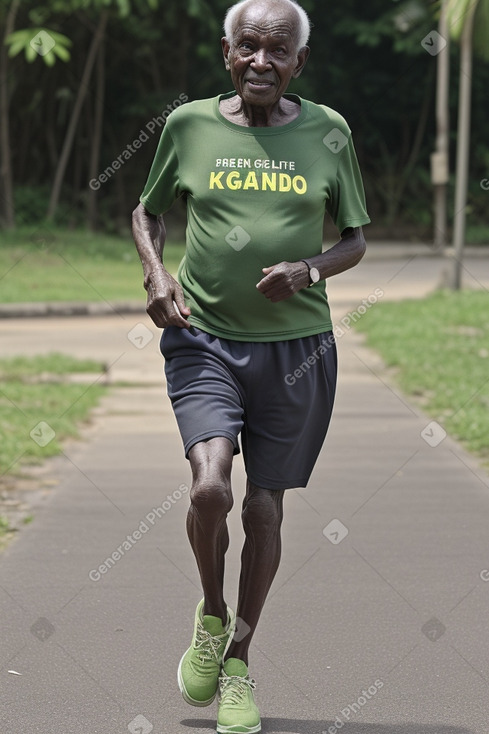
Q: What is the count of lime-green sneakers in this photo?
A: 2